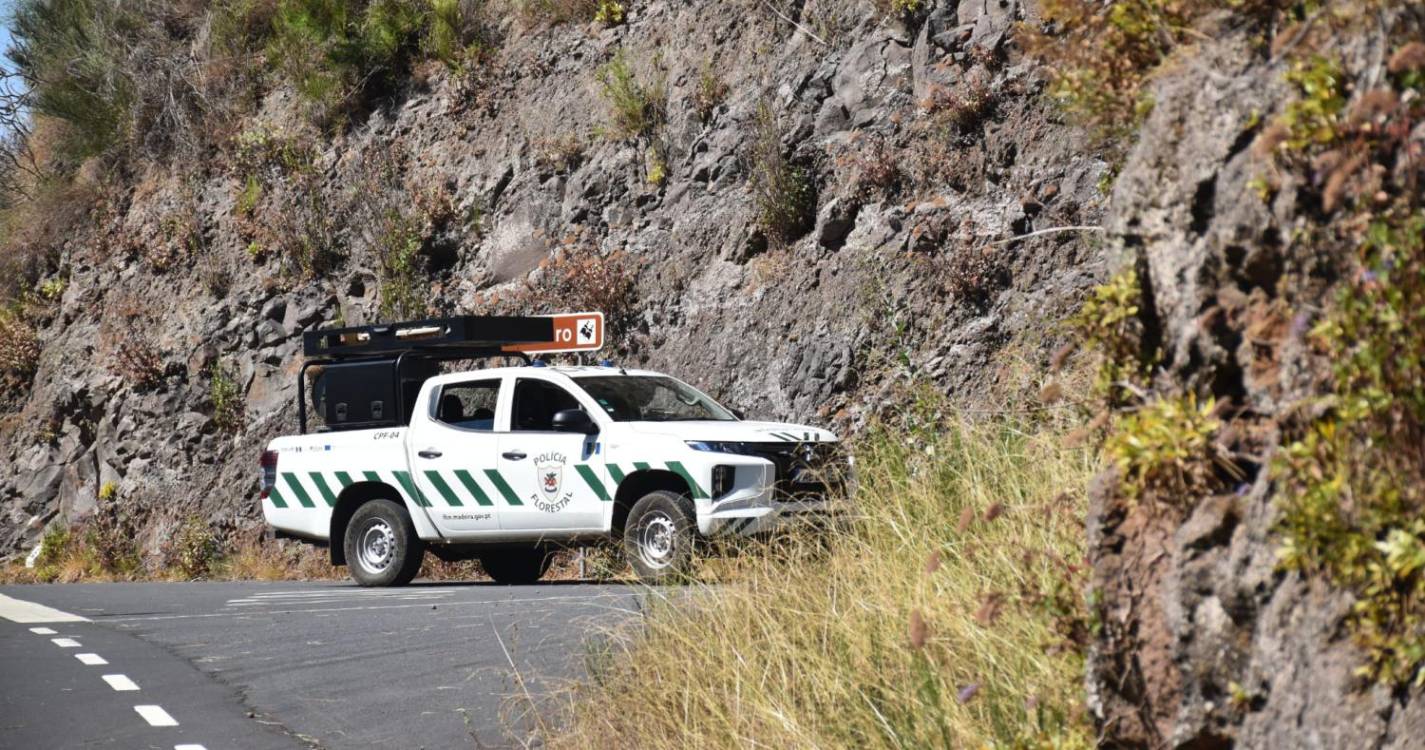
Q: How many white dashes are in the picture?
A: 6